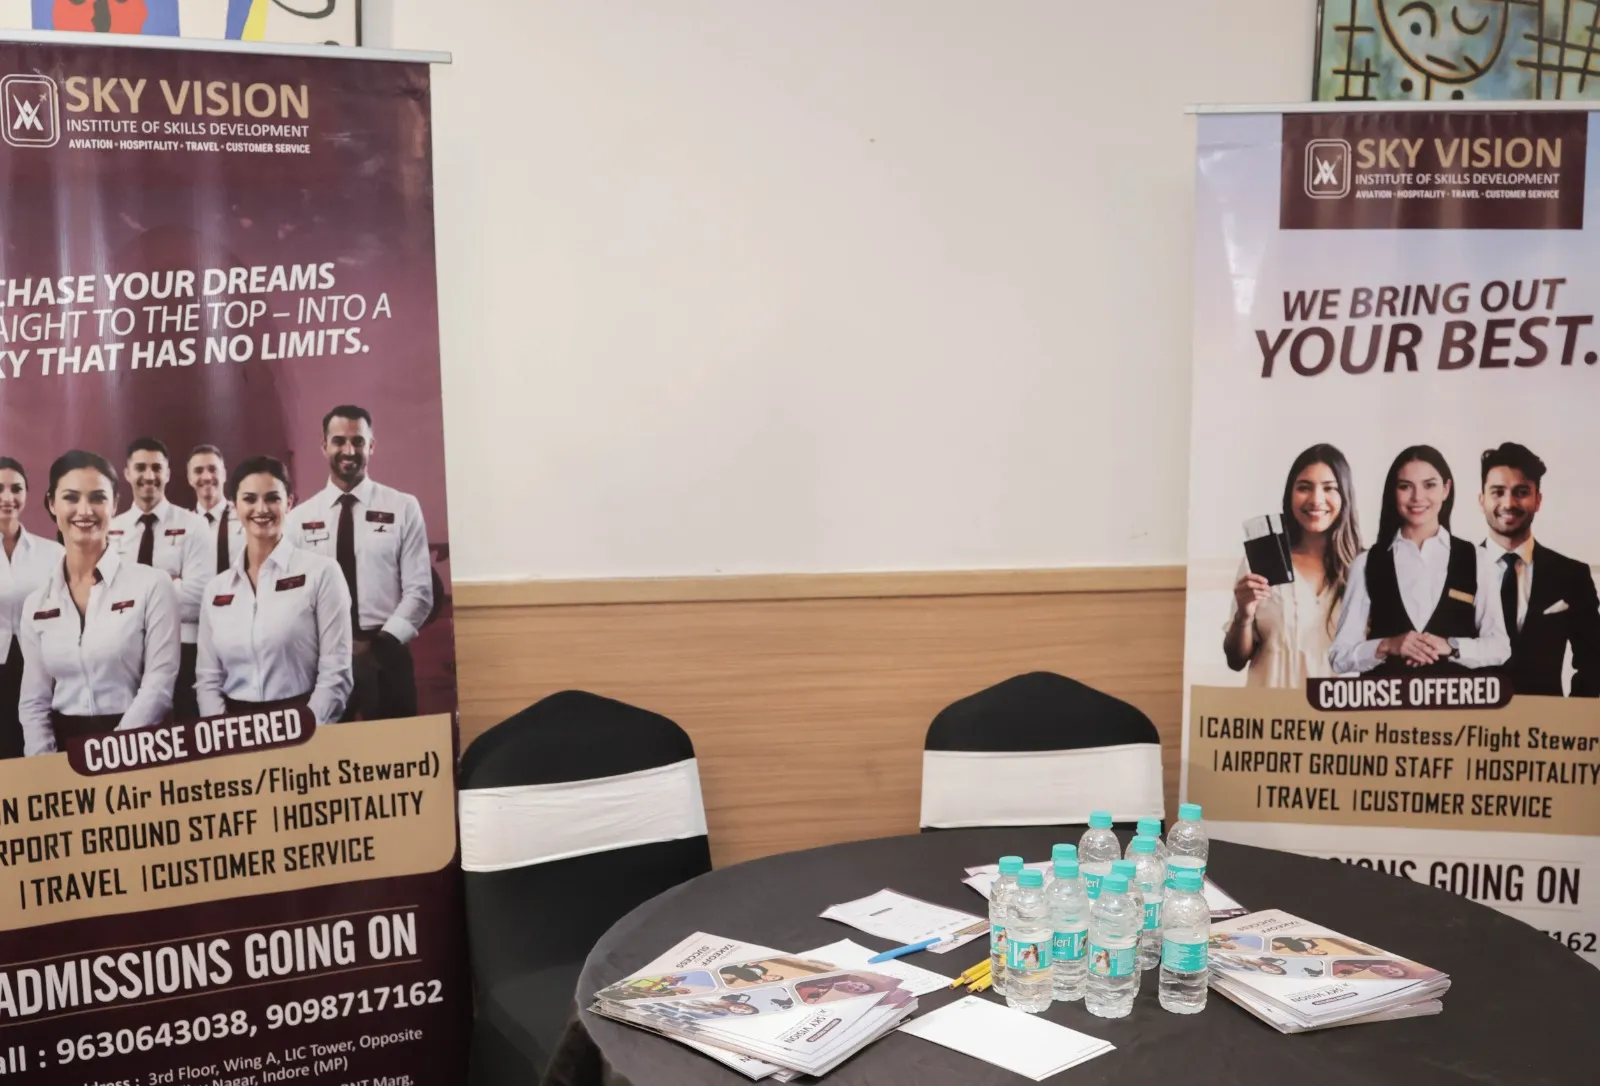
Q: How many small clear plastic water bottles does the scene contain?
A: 11